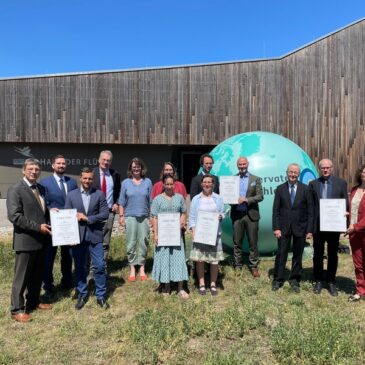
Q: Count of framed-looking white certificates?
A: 5